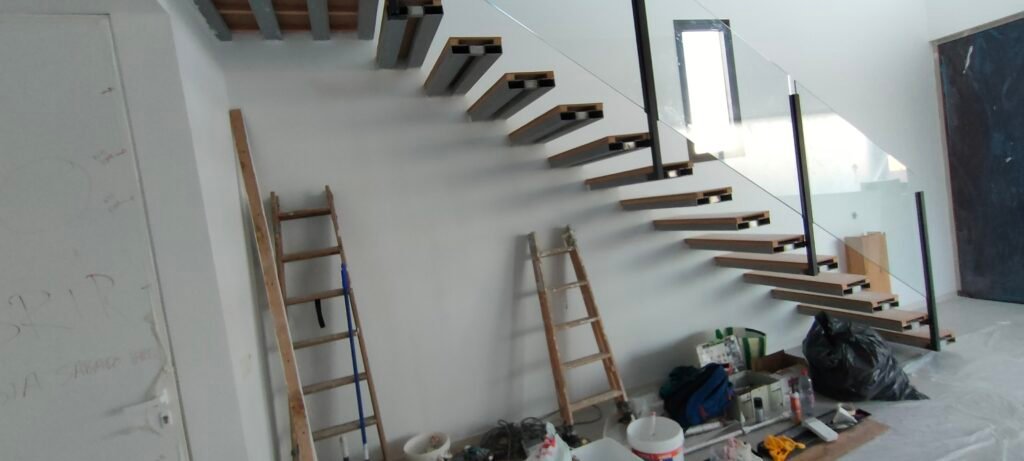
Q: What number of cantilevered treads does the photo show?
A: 14